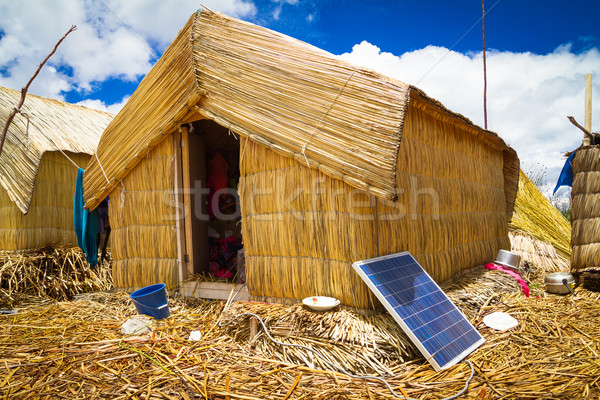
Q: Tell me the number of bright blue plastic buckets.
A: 1